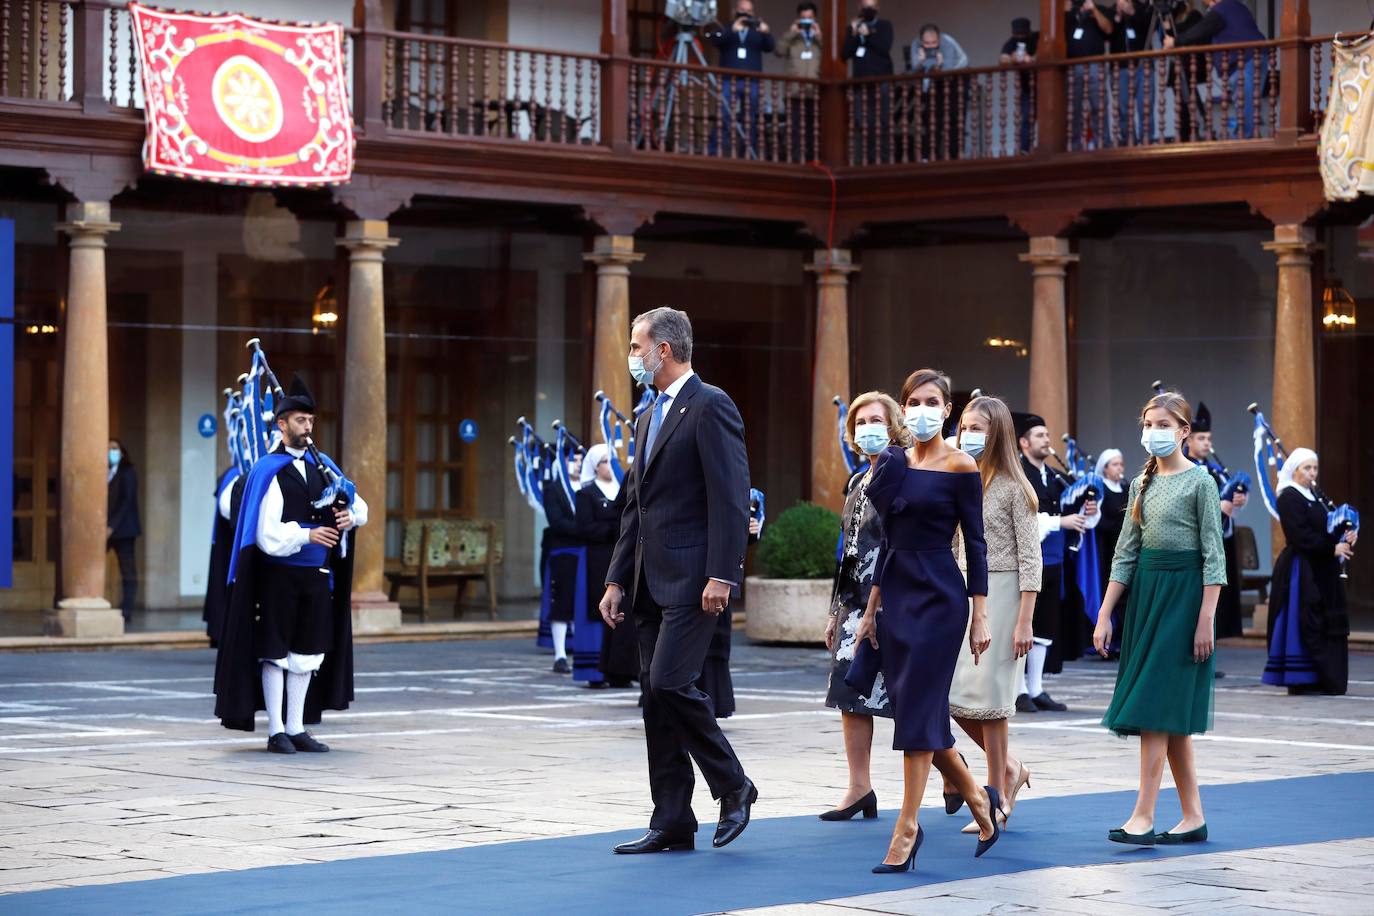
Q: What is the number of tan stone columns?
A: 6